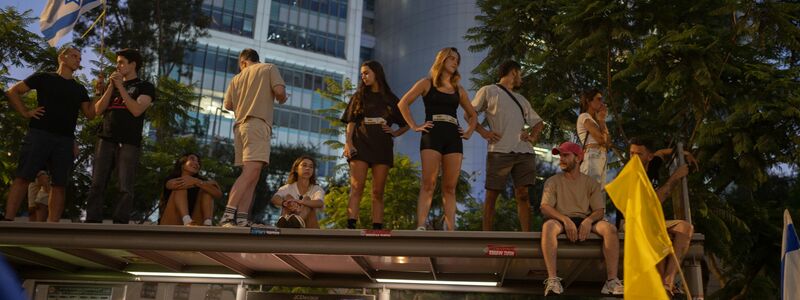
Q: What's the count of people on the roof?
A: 12